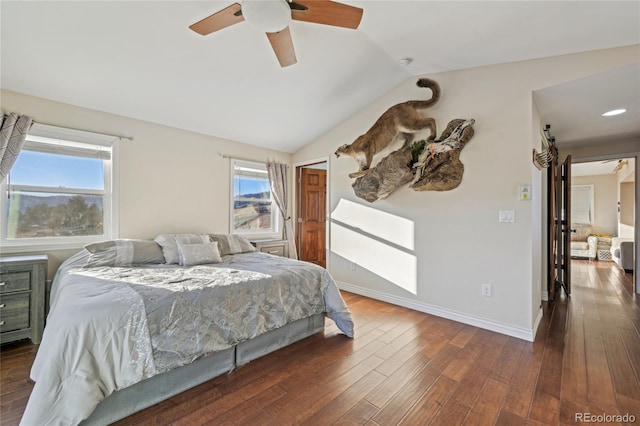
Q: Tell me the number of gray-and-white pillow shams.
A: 2